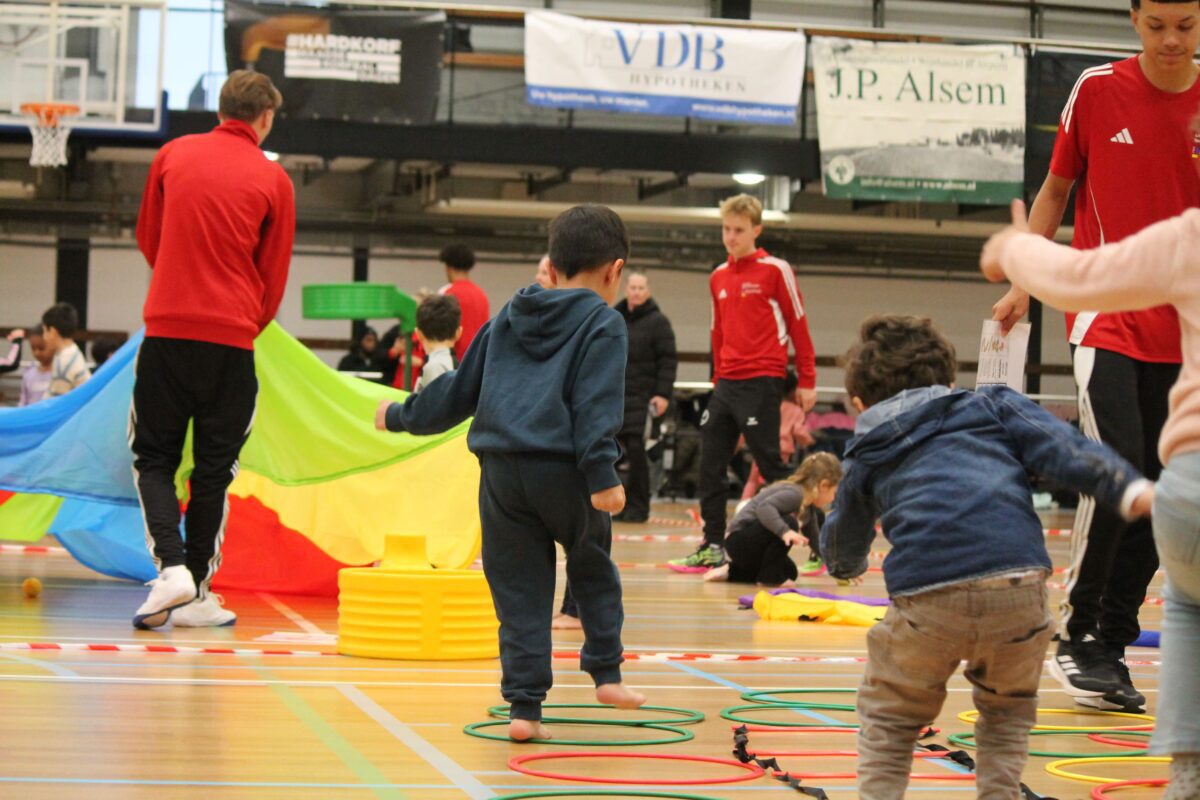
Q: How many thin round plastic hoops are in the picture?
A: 11